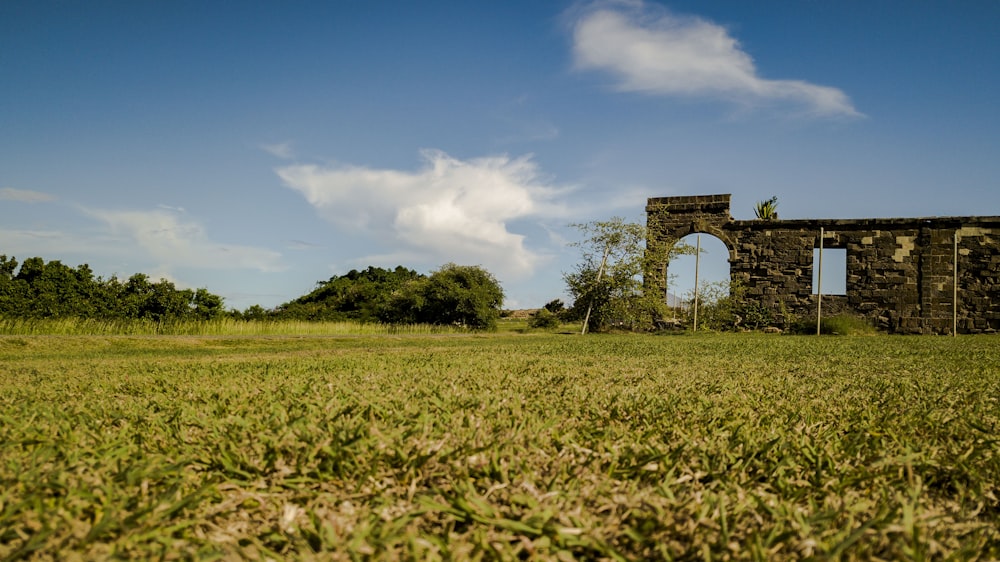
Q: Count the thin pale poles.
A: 4